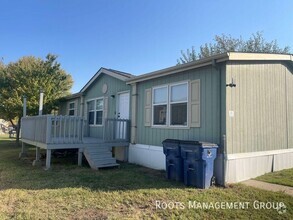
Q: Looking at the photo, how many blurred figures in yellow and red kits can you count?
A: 0